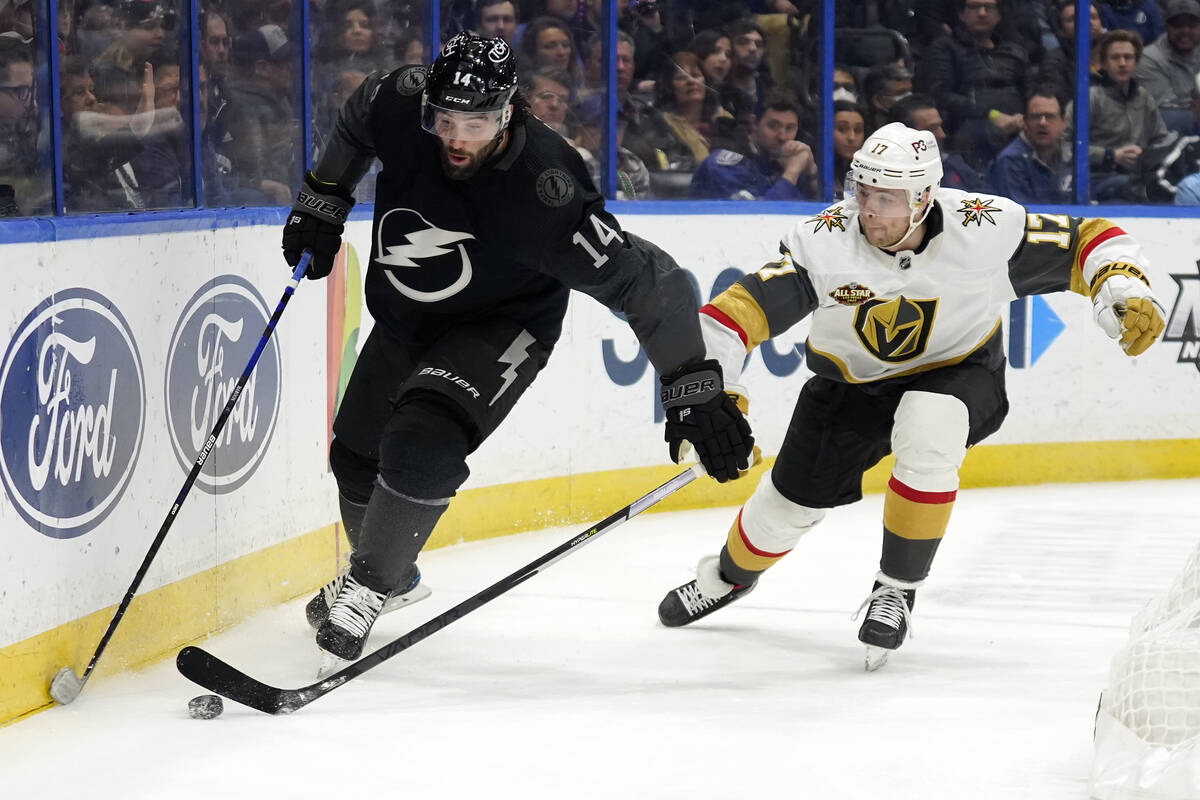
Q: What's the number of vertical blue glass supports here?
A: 7